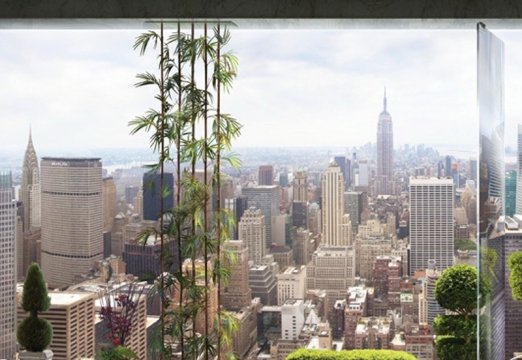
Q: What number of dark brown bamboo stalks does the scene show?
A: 5